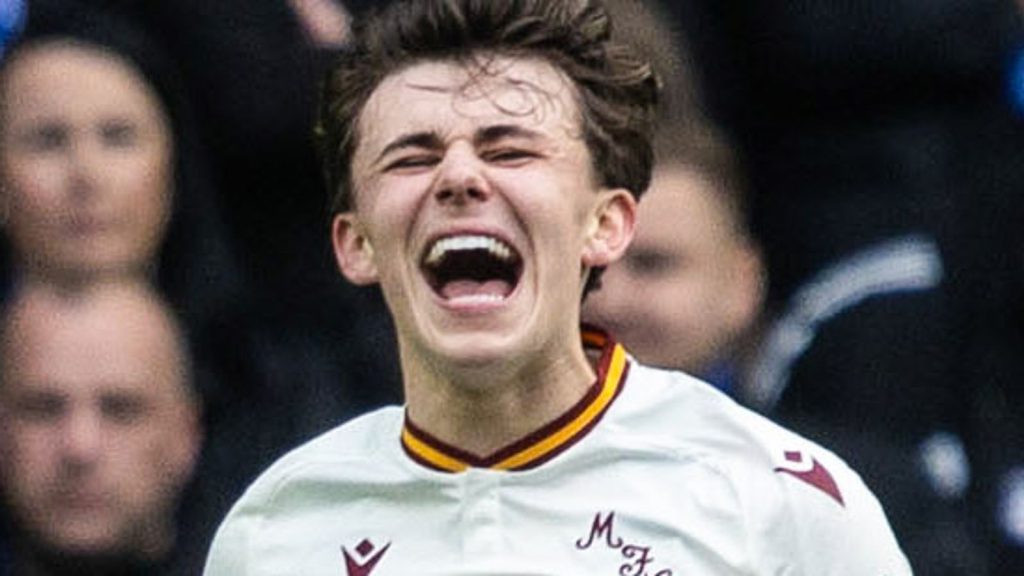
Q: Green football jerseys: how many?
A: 0